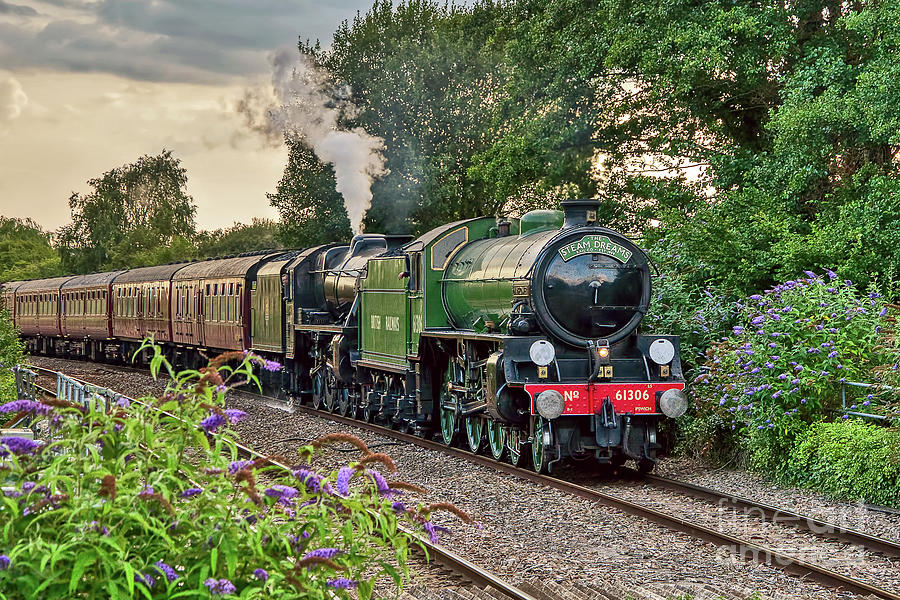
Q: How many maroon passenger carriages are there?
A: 5